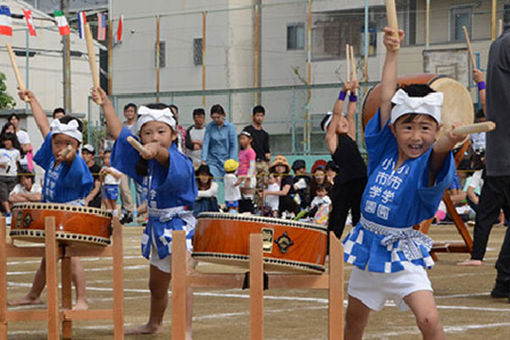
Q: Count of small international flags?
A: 6